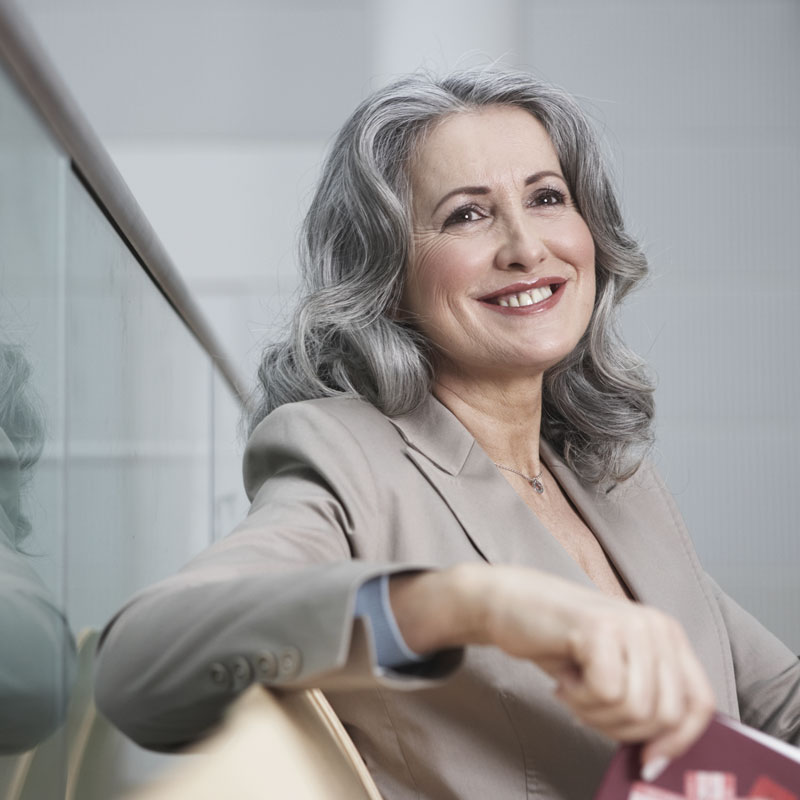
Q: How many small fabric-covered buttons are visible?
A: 4